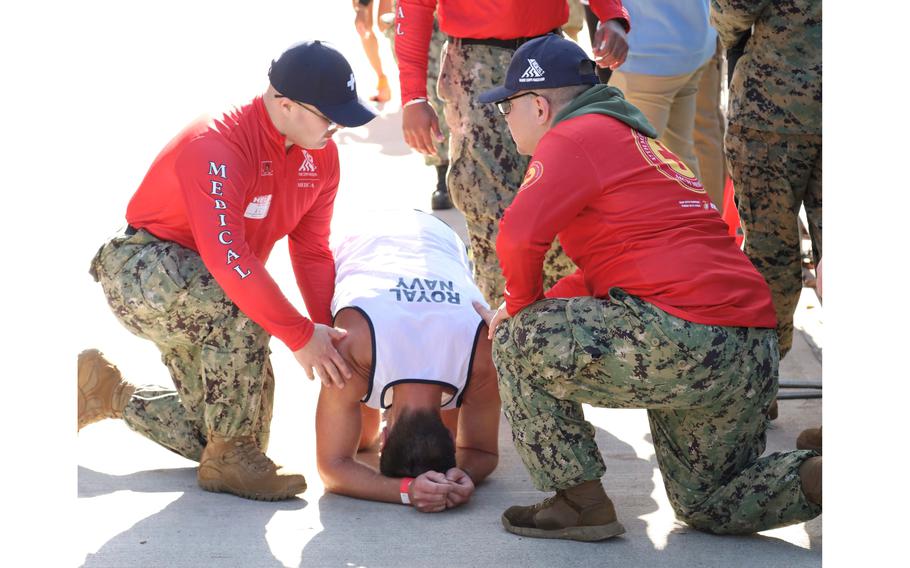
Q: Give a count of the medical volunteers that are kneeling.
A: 2